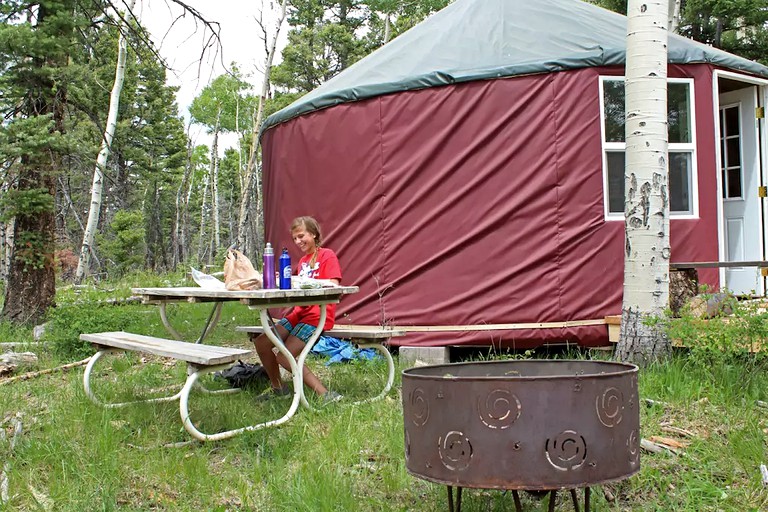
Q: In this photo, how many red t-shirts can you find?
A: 1